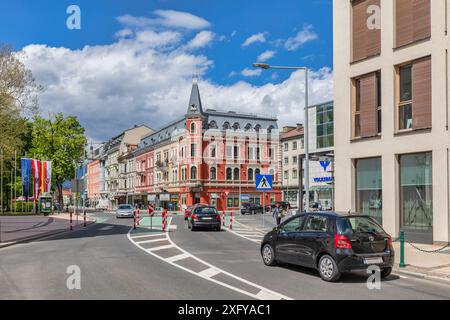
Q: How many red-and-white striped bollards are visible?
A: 8